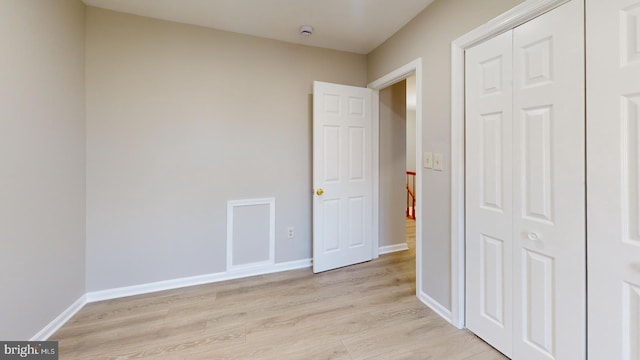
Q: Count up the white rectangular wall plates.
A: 3